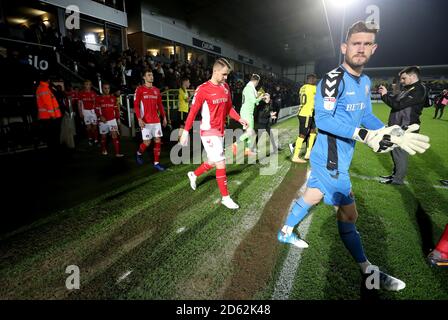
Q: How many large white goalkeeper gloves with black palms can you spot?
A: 2